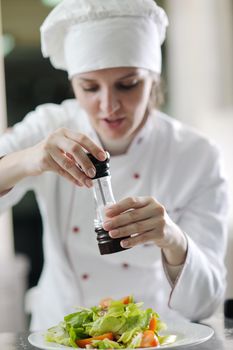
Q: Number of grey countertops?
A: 1